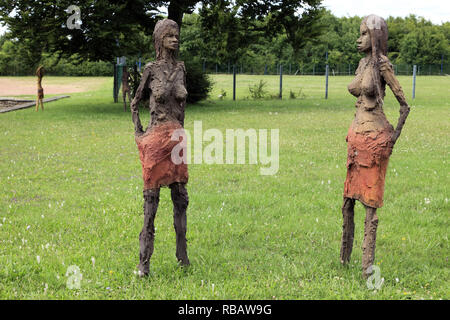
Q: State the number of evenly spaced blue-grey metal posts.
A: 4